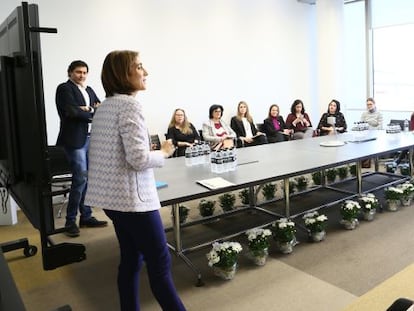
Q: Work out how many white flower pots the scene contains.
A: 8